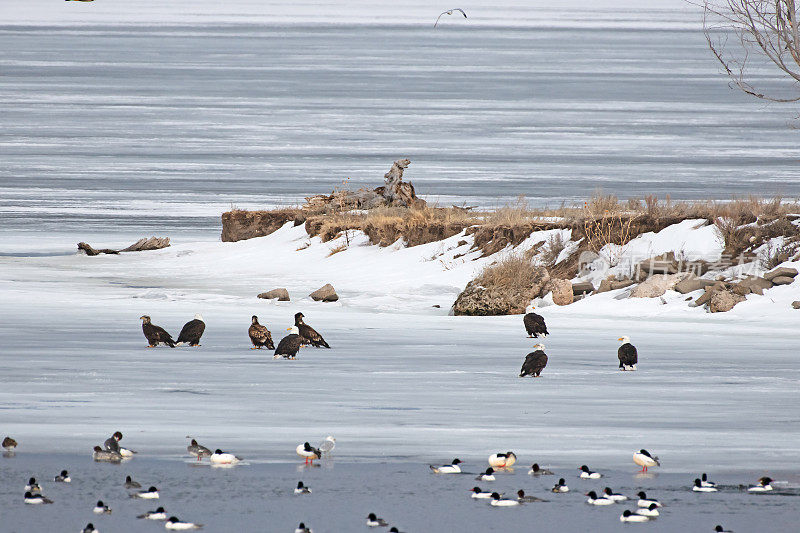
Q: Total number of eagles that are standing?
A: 8